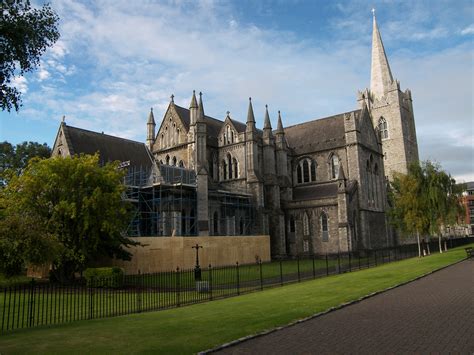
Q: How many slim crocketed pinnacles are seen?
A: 6